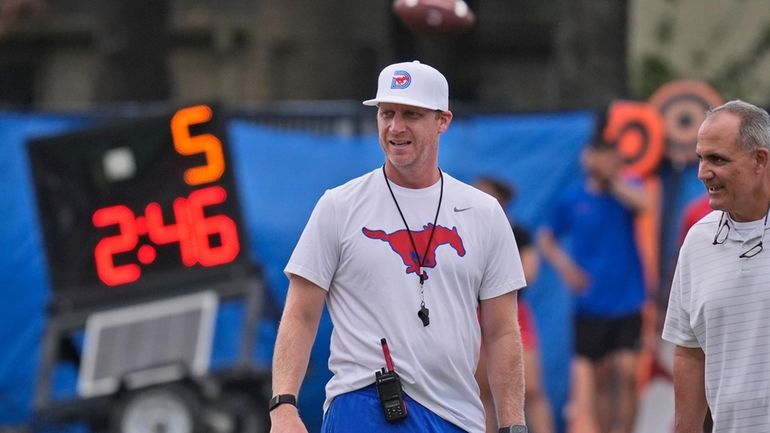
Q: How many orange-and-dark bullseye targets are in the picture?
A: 2